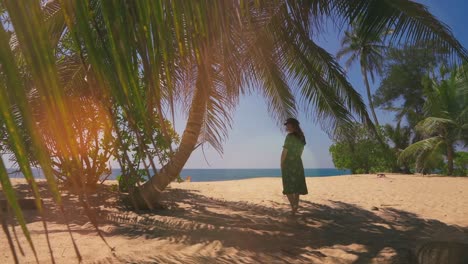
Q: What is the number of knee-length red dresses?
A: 0